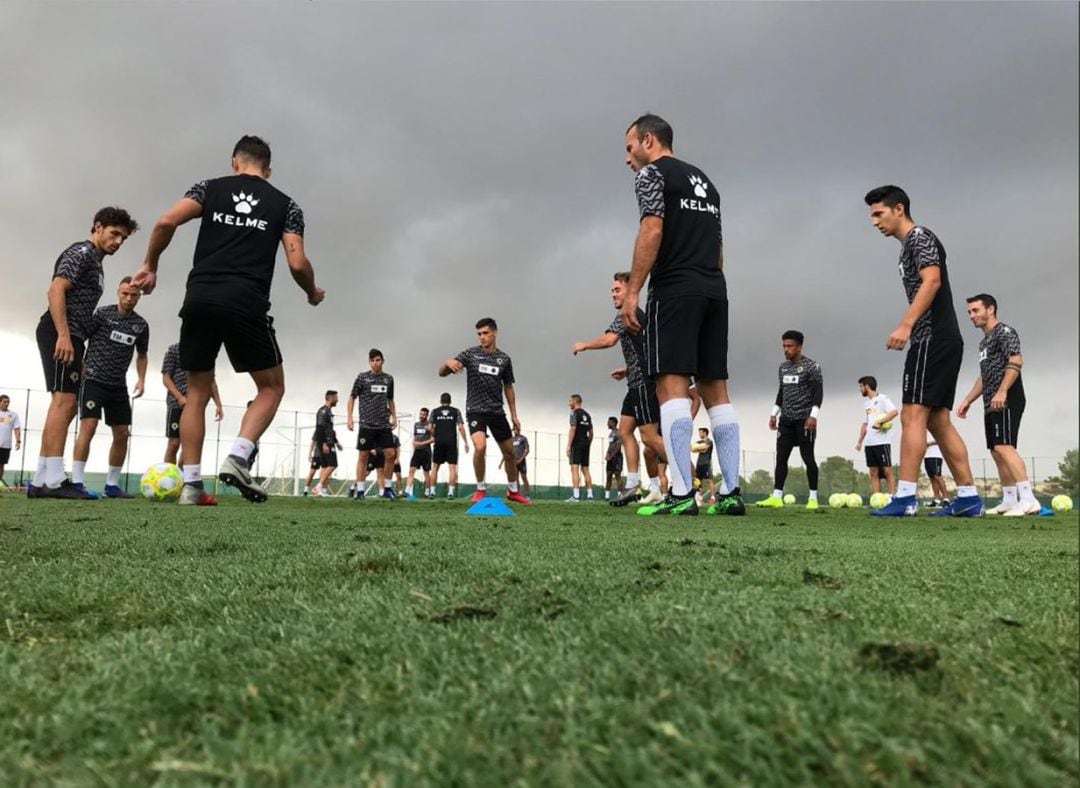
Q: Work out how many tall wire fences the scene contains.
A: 1